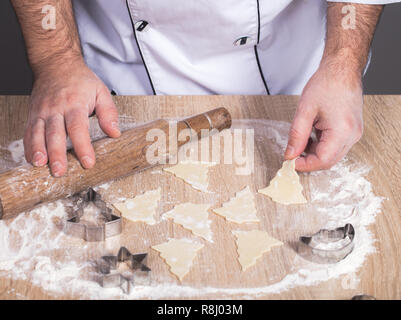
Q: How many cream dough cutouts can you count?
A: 7